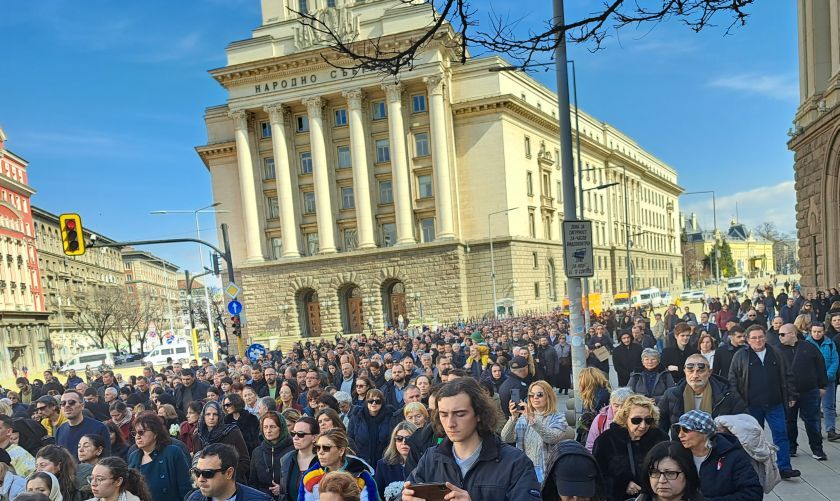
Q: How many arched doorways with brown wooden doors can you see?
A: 3